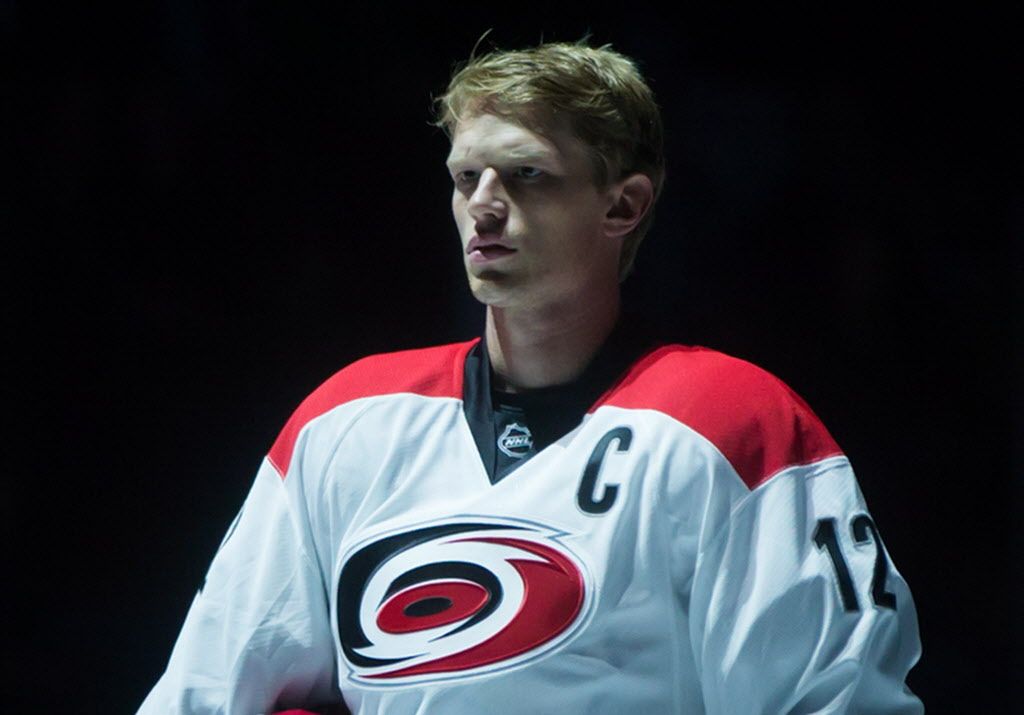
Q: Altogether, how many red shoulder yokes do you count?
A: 2